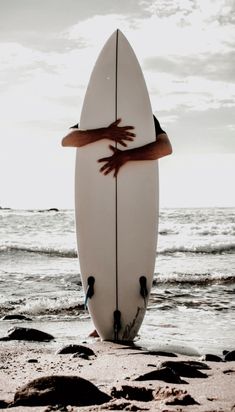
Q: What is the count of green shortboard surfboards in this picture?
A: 0